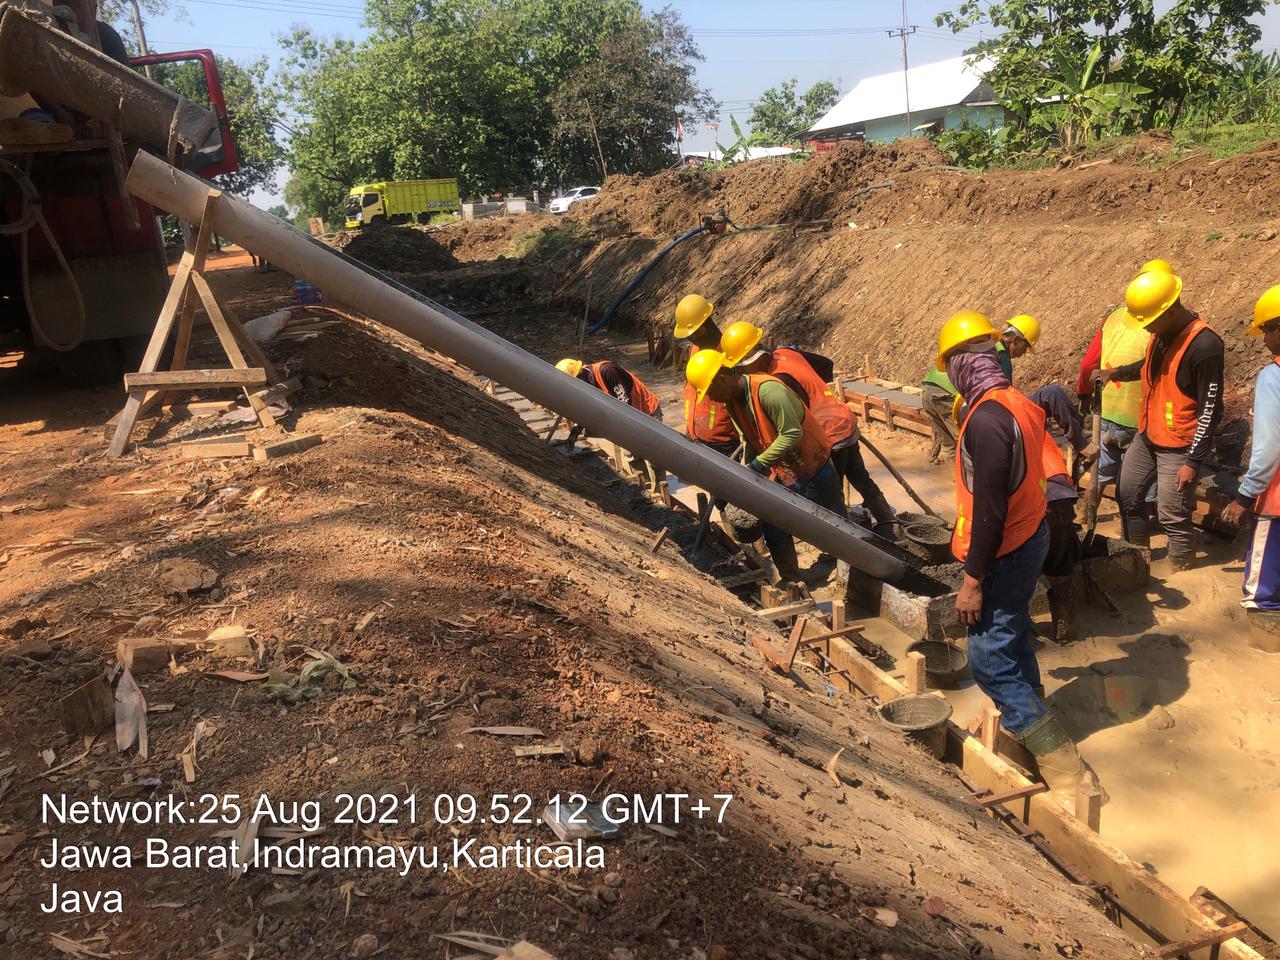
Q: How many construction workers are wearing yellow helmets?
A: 10